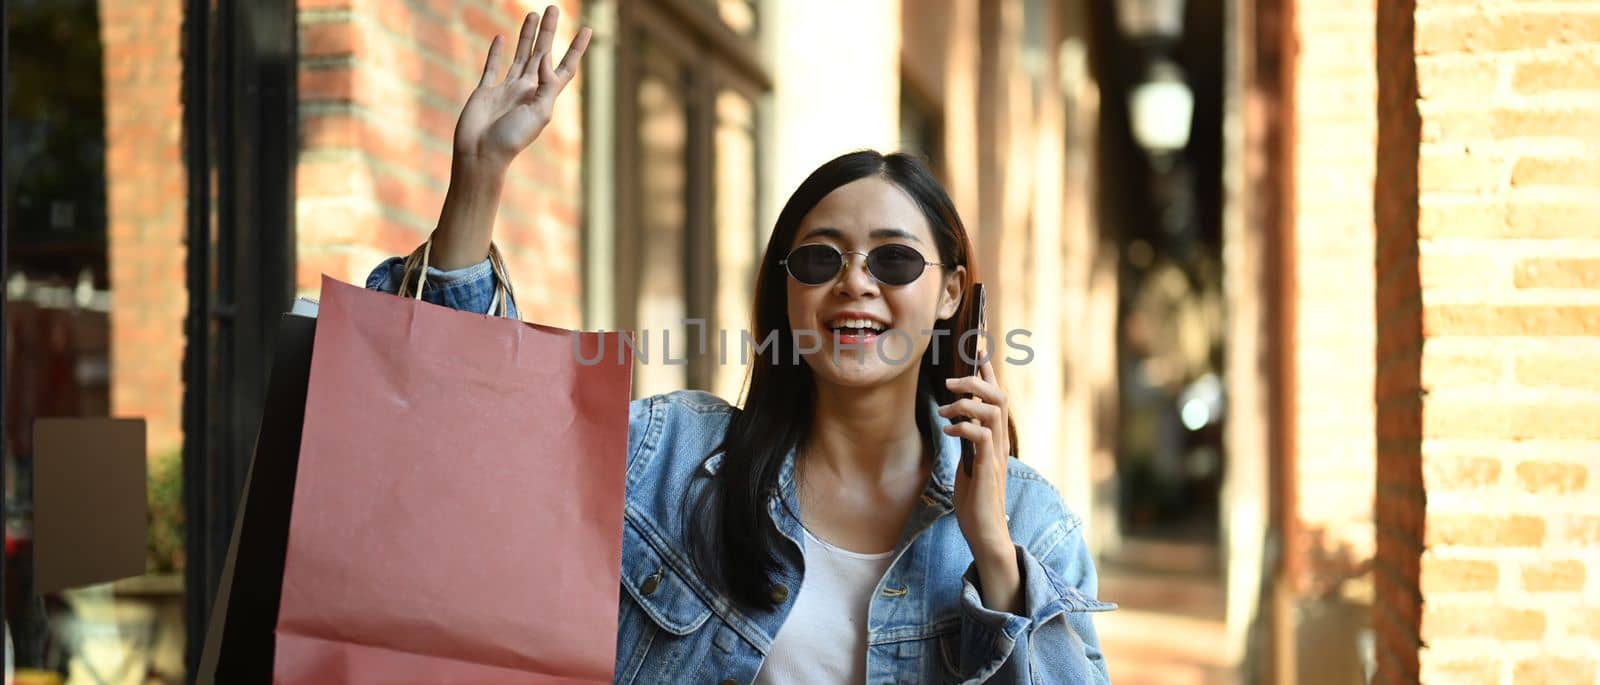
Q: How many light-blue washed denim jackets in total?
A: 1